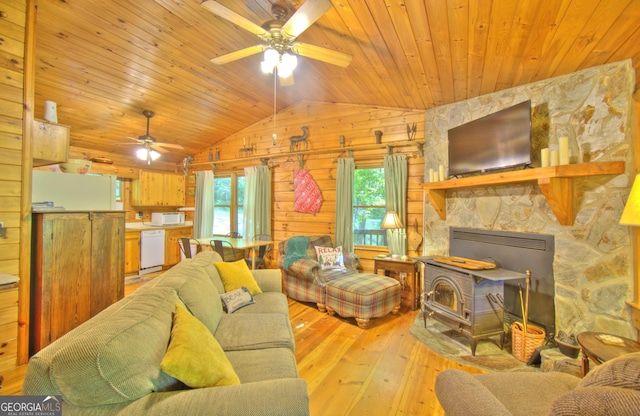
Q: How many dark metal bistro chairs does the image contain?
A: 4